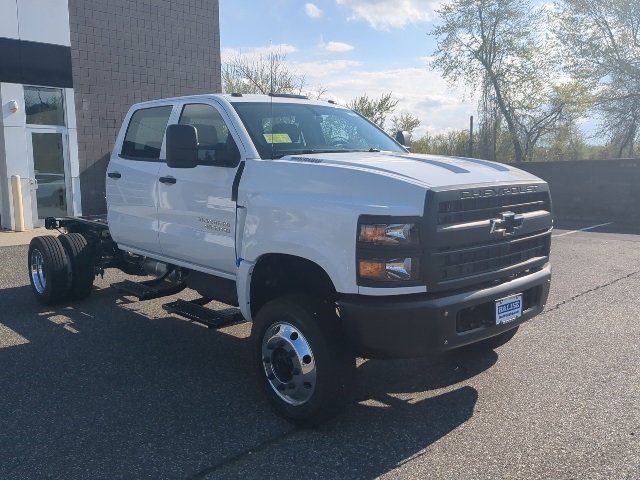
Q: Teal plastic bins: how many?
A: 0